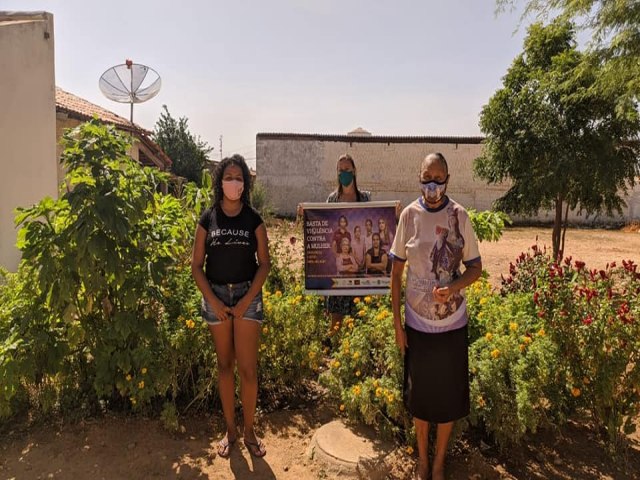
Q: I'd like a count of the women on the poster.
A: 6